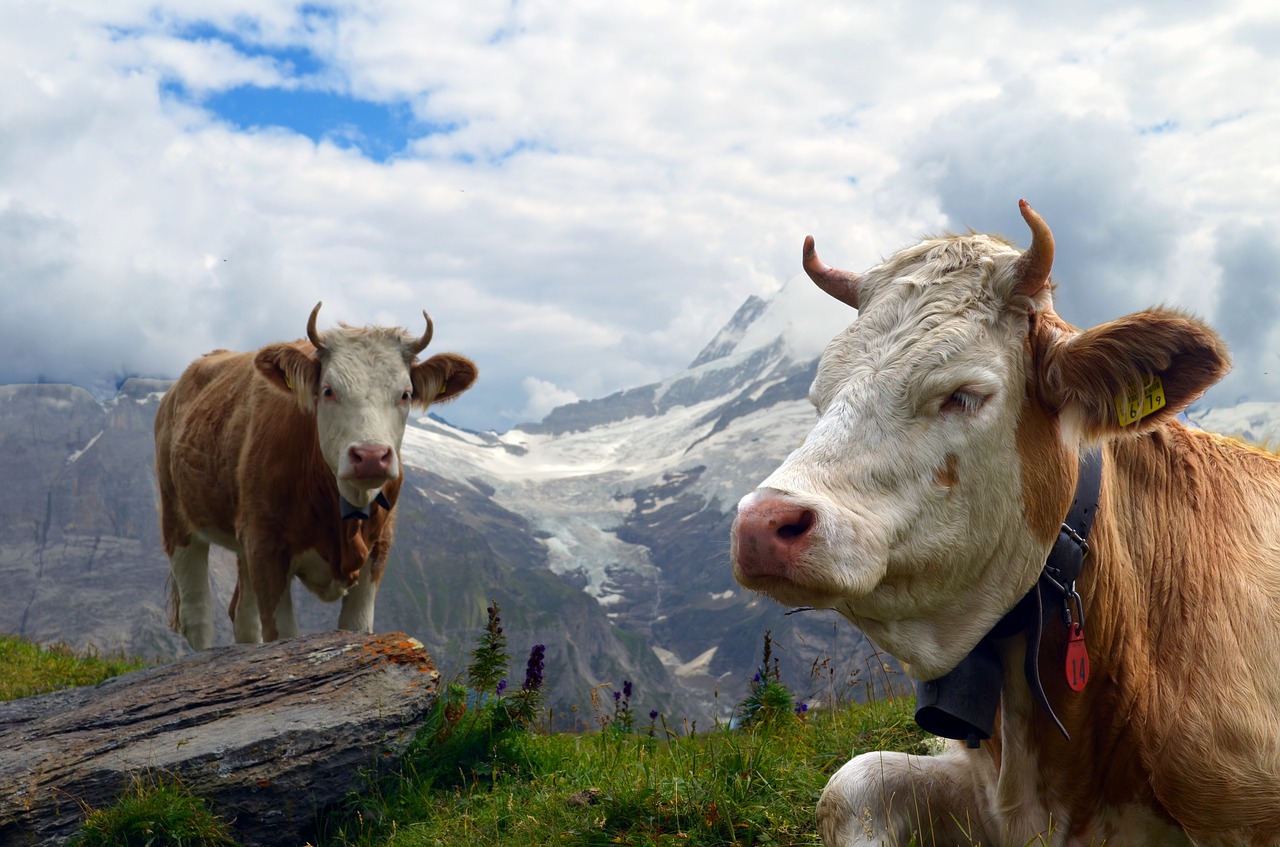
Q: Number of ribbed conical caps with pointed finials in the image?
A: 0